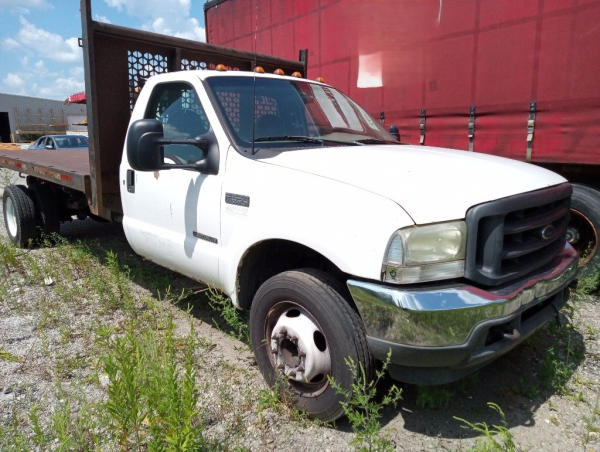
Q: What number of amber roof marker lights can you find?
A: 5